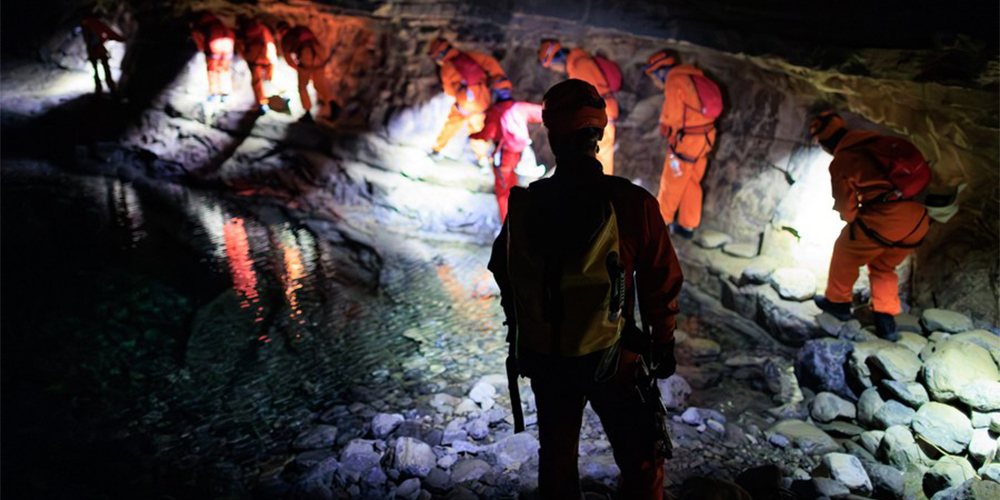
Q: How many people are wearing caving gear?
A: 10